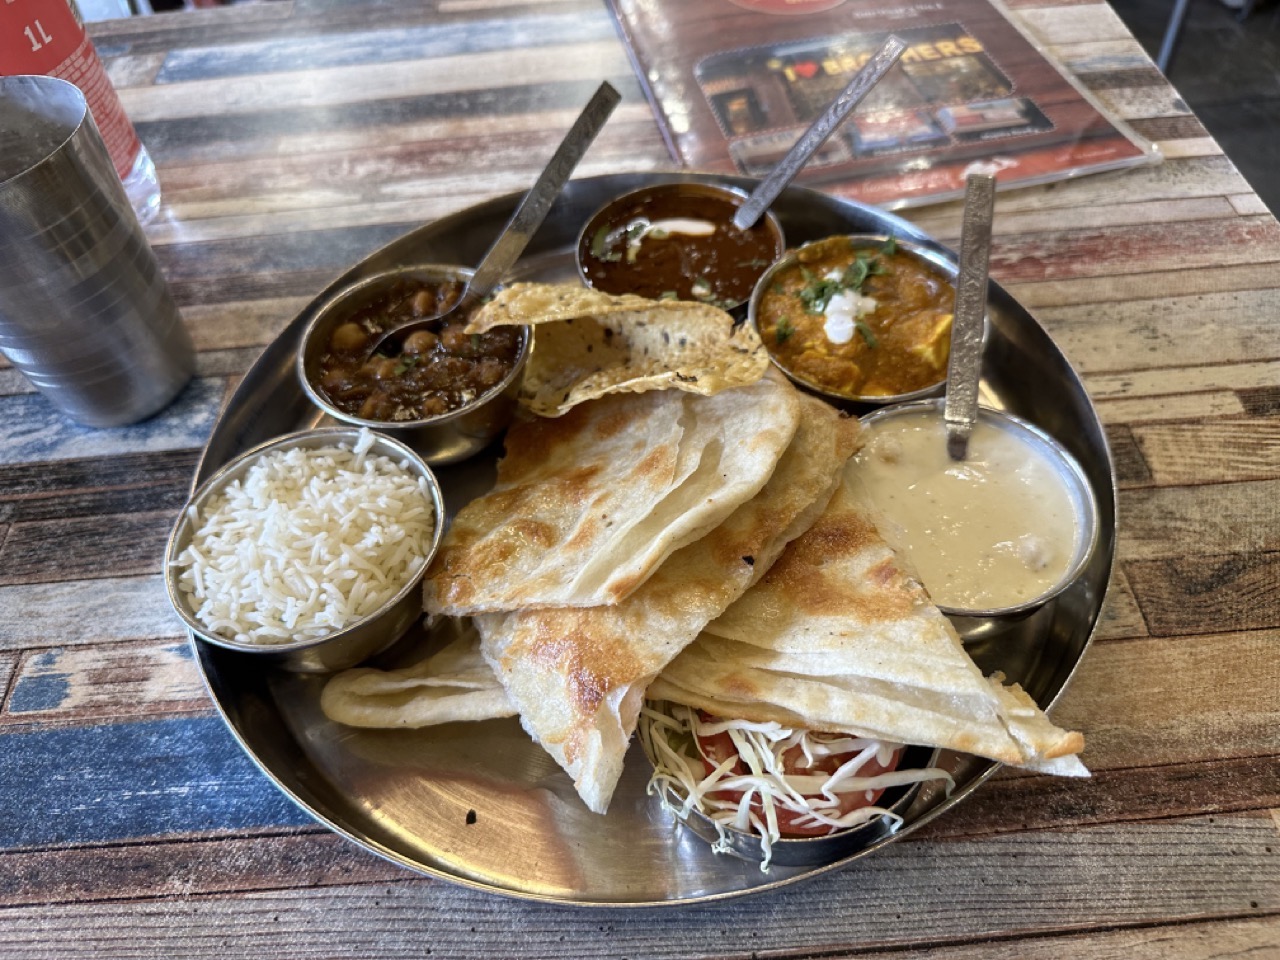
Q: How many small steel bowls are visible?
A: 6